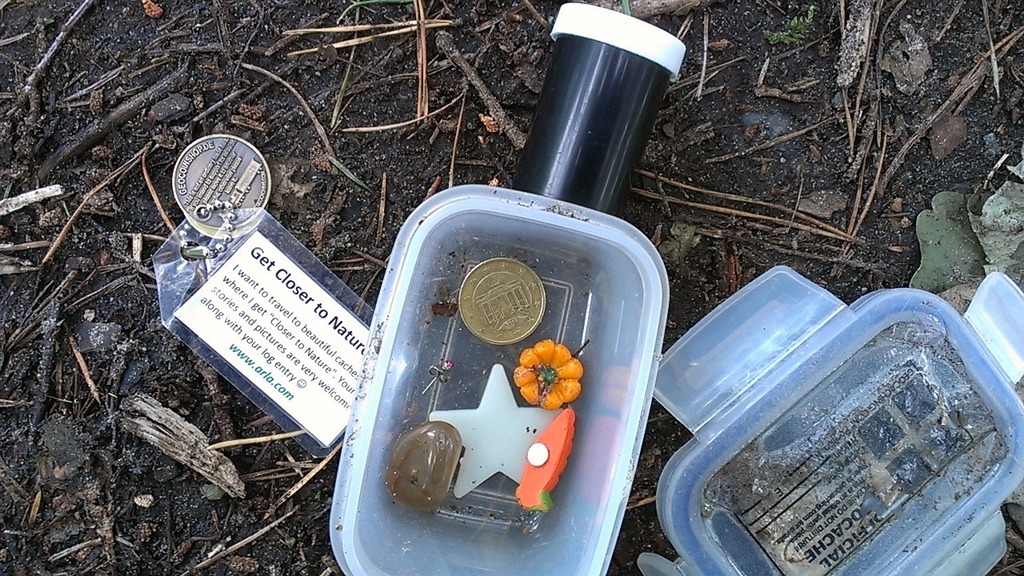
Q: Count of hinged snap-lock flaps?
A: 4